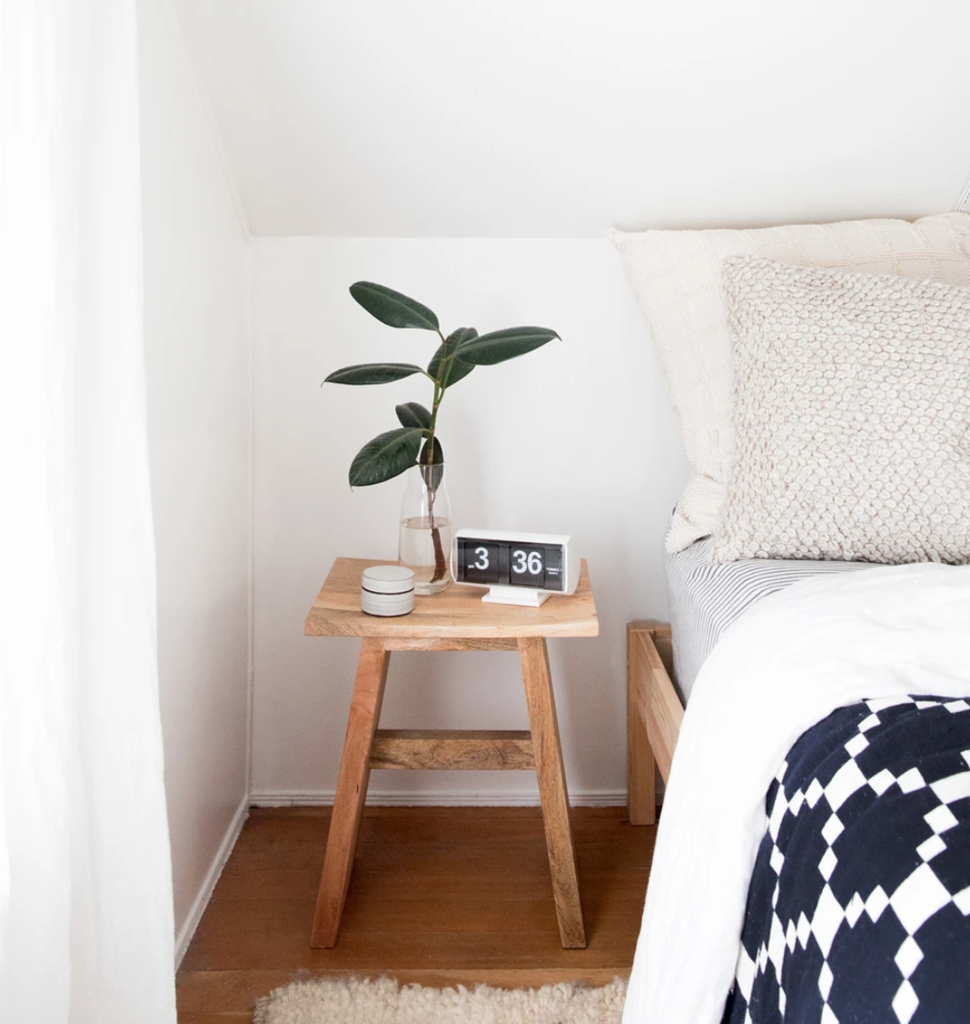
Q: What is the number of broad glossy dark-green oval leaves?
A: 7